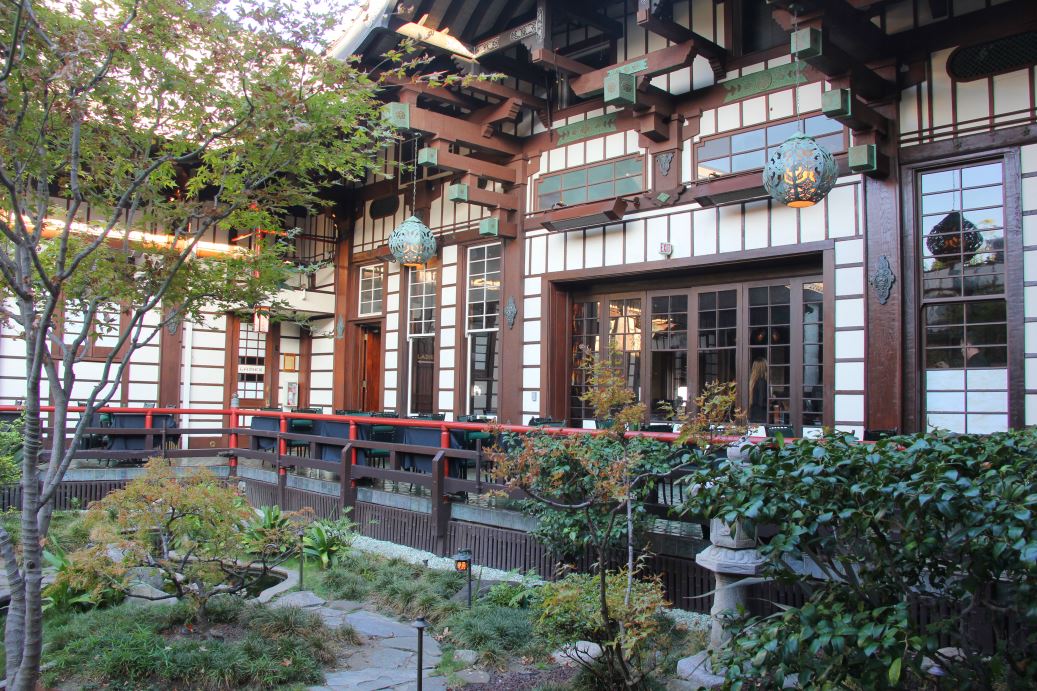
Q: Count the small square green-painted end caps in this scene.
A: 8